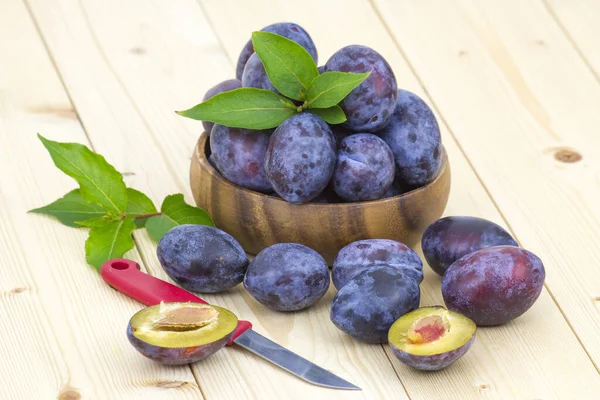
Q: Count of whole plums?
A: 14